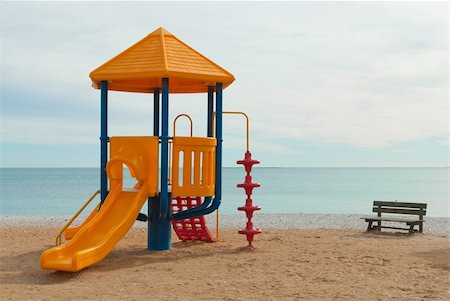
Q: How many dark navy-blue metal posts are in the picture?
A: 5